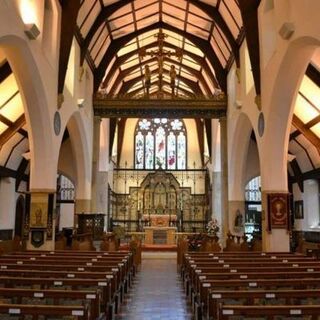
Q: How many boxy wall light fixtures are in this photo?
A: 4